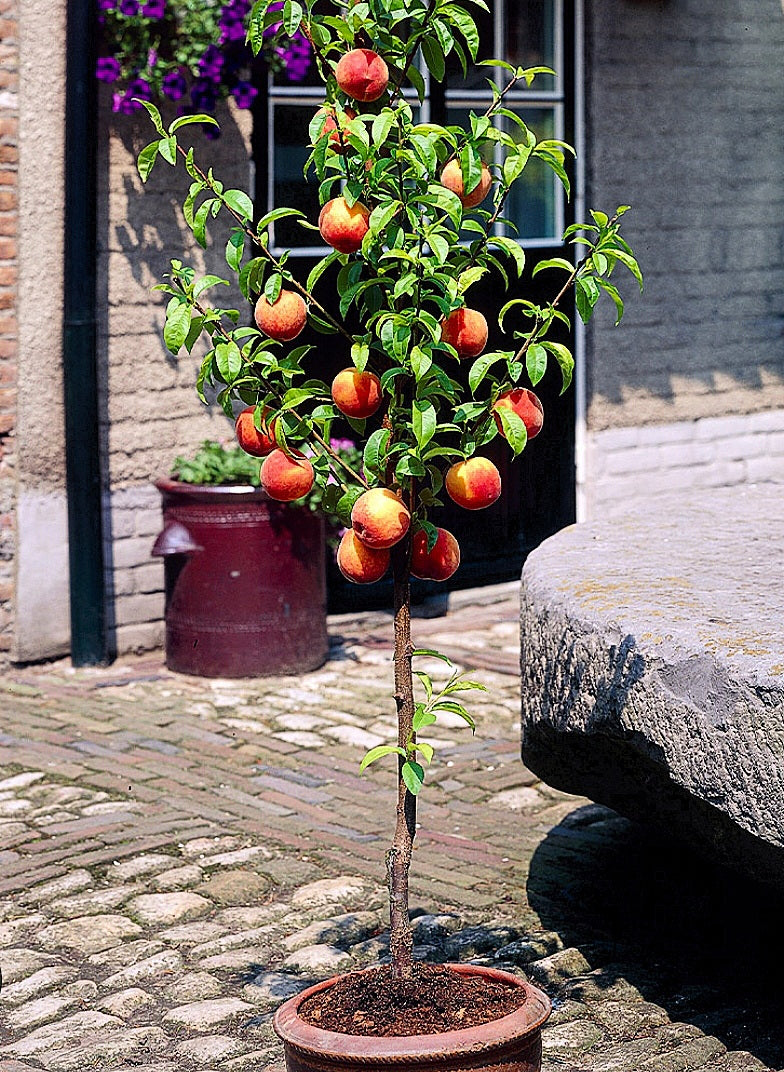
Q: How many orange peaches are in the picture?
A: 14